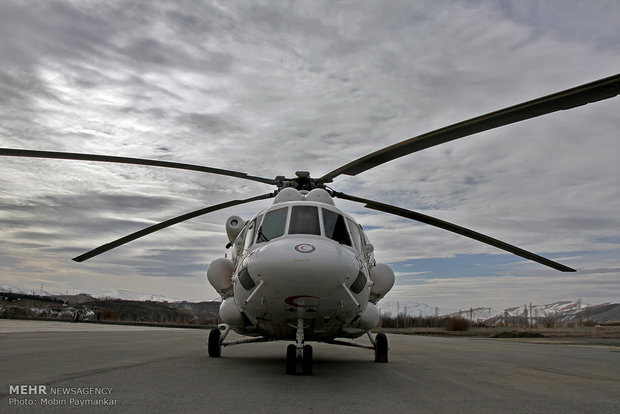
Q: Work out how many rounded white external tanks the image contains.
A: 4